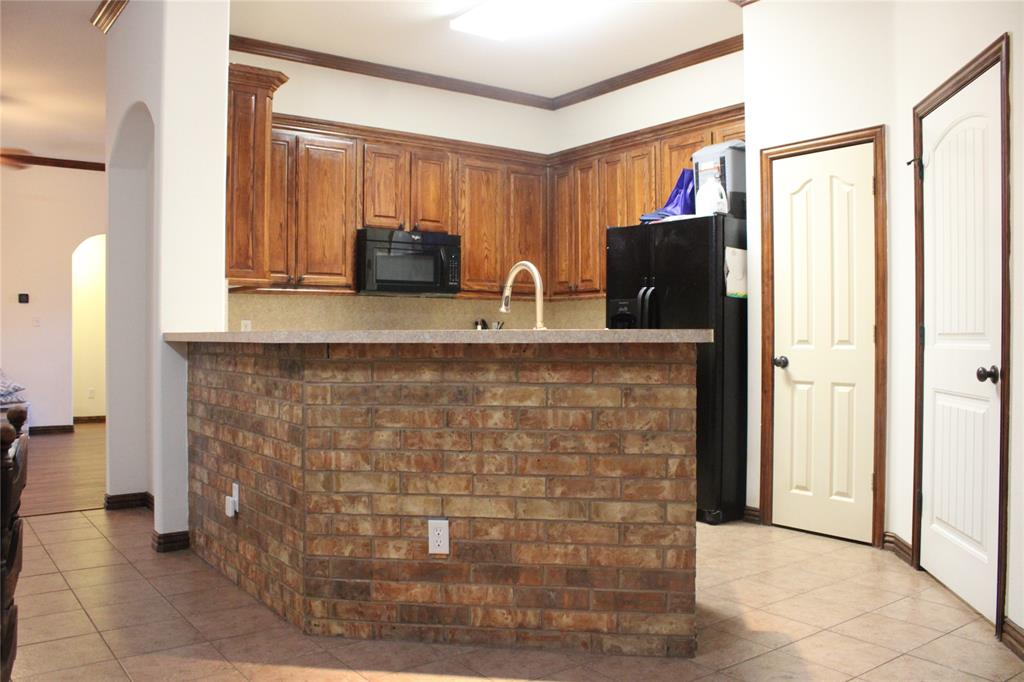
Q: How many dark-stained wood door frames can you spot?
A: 2